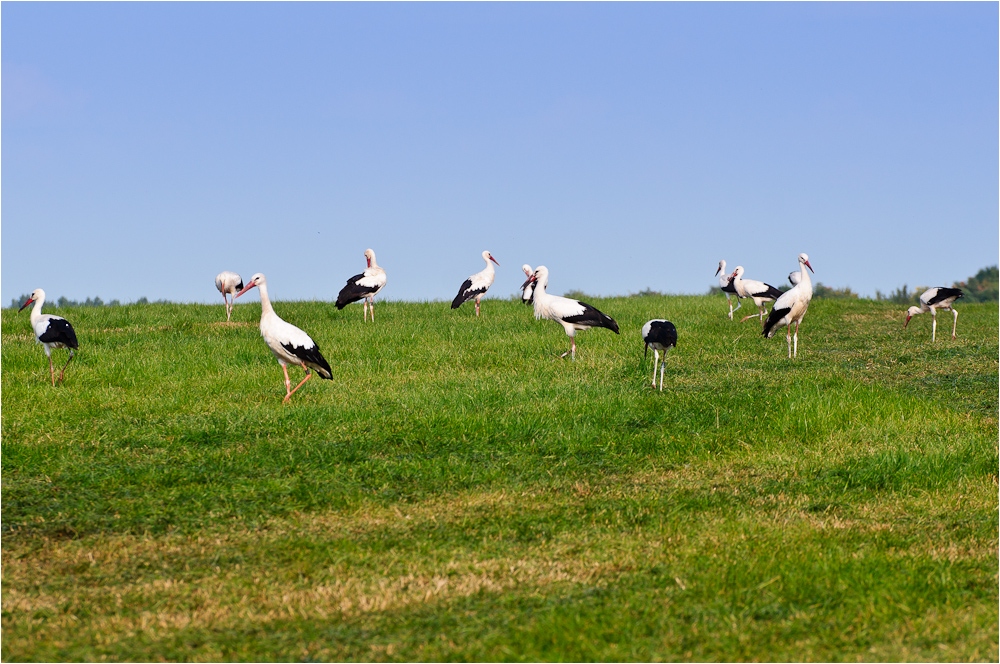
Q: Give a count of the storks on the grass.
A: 13